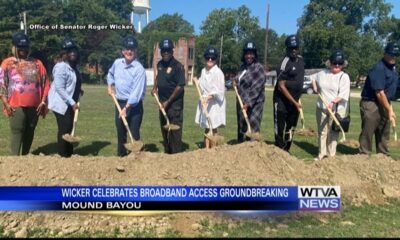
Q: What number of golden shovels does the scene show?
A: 8